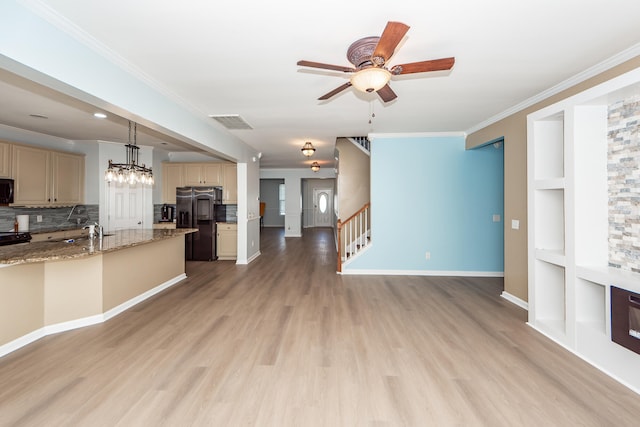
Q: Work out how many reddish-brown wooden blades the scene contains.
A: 5